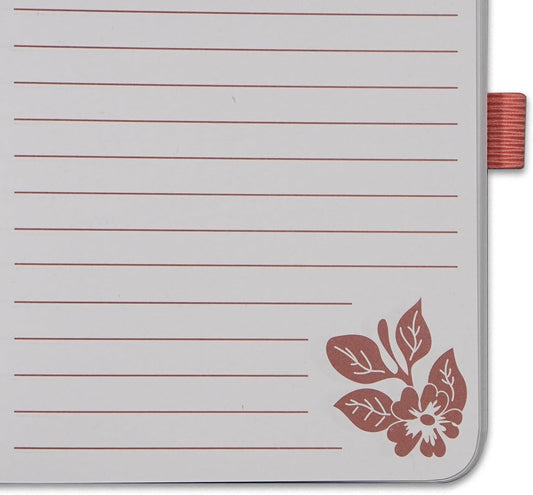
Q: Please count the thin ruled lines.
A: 13